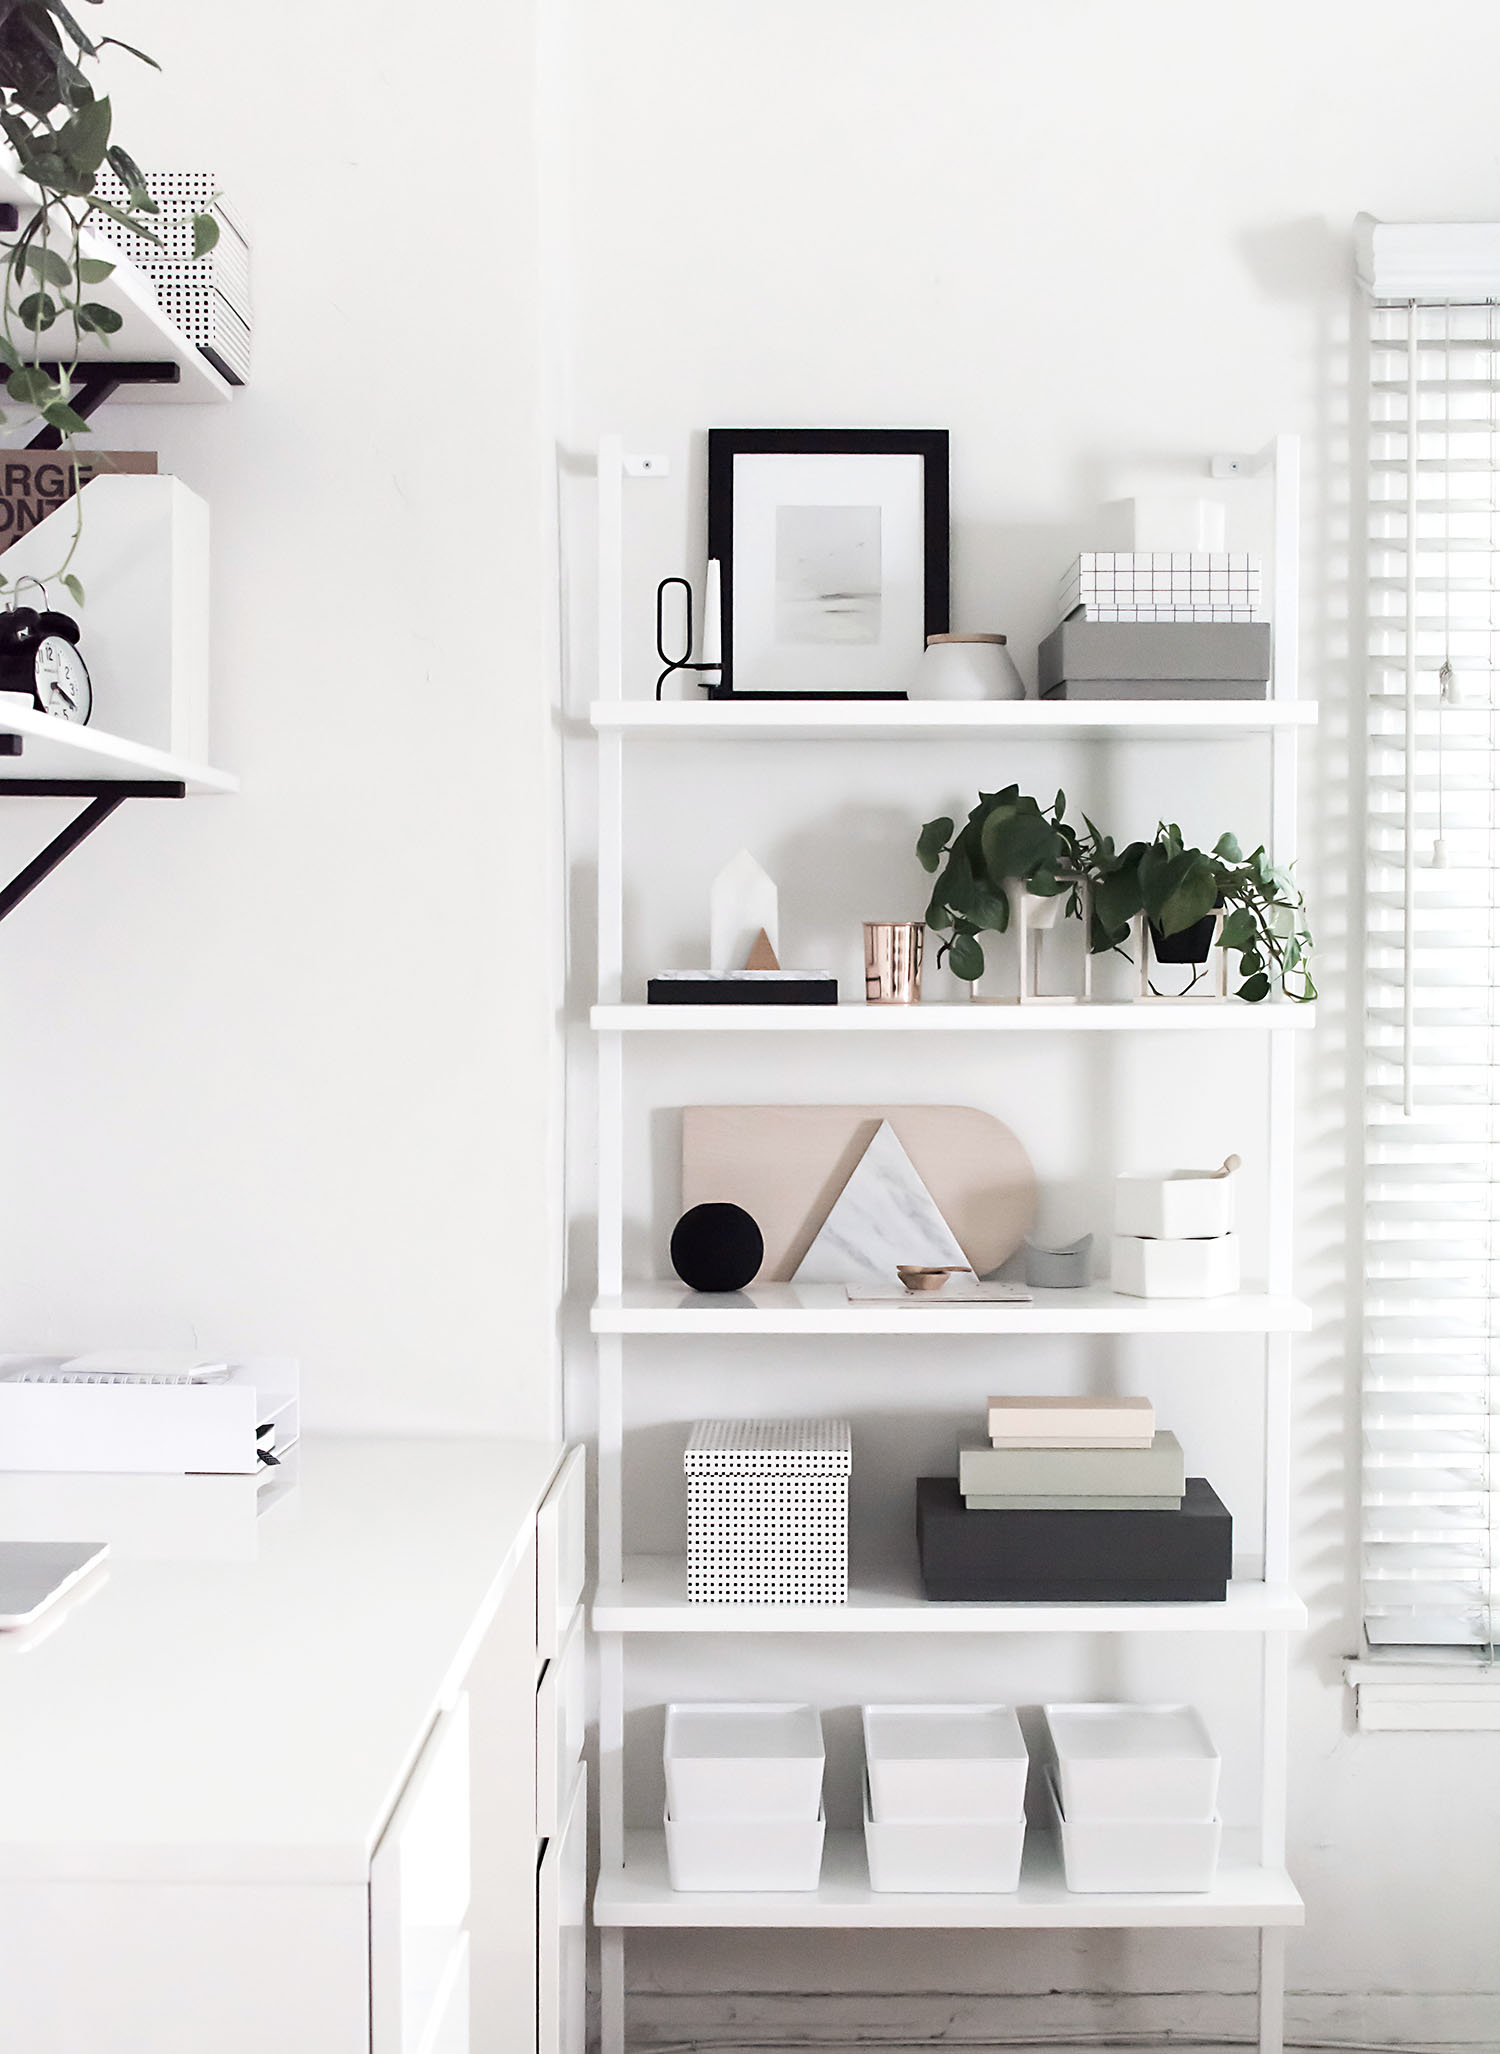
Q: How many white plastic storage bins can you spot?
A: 6